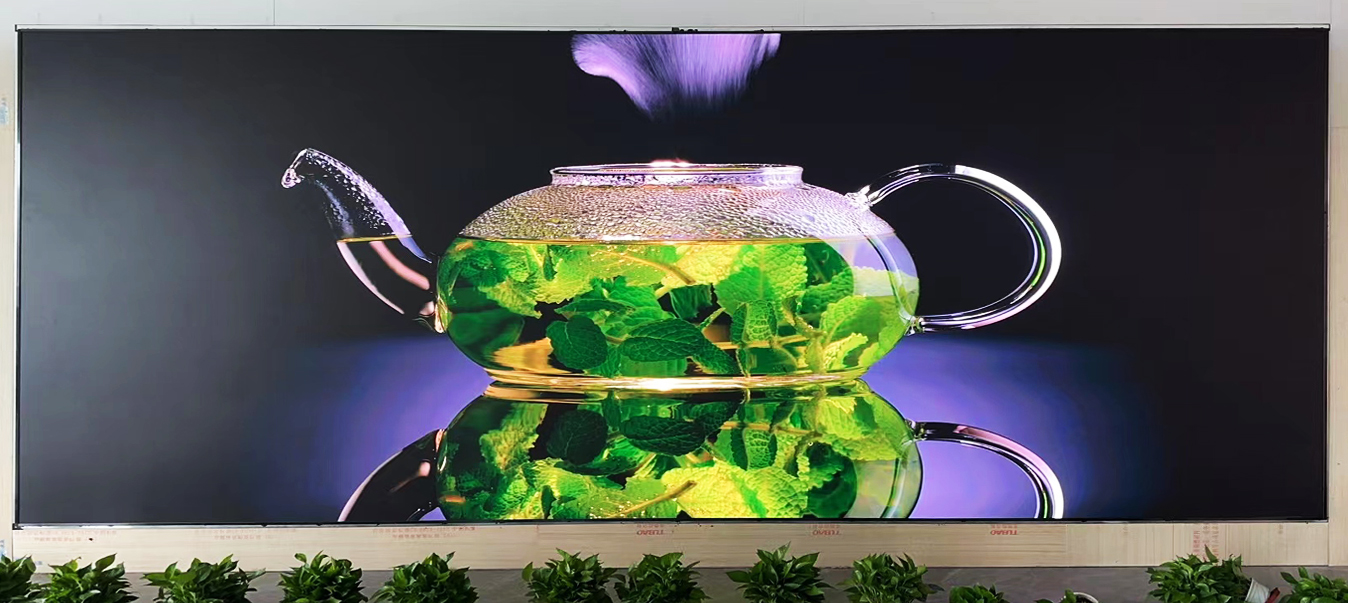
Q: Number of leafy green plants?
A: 13